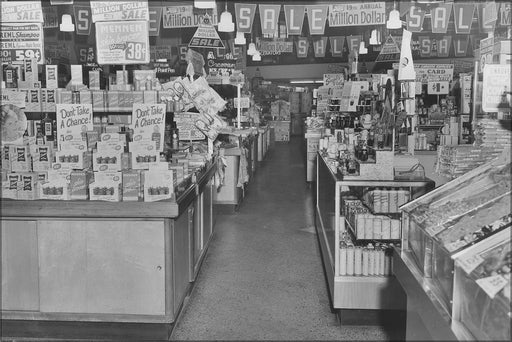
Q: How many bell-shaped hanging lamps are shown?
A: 8